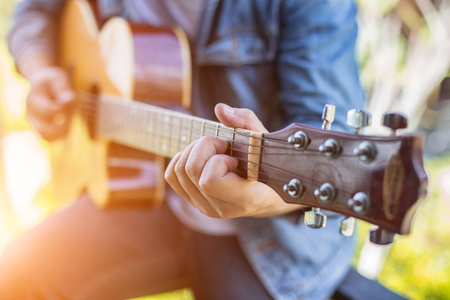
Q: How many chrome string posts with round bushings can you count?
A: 6